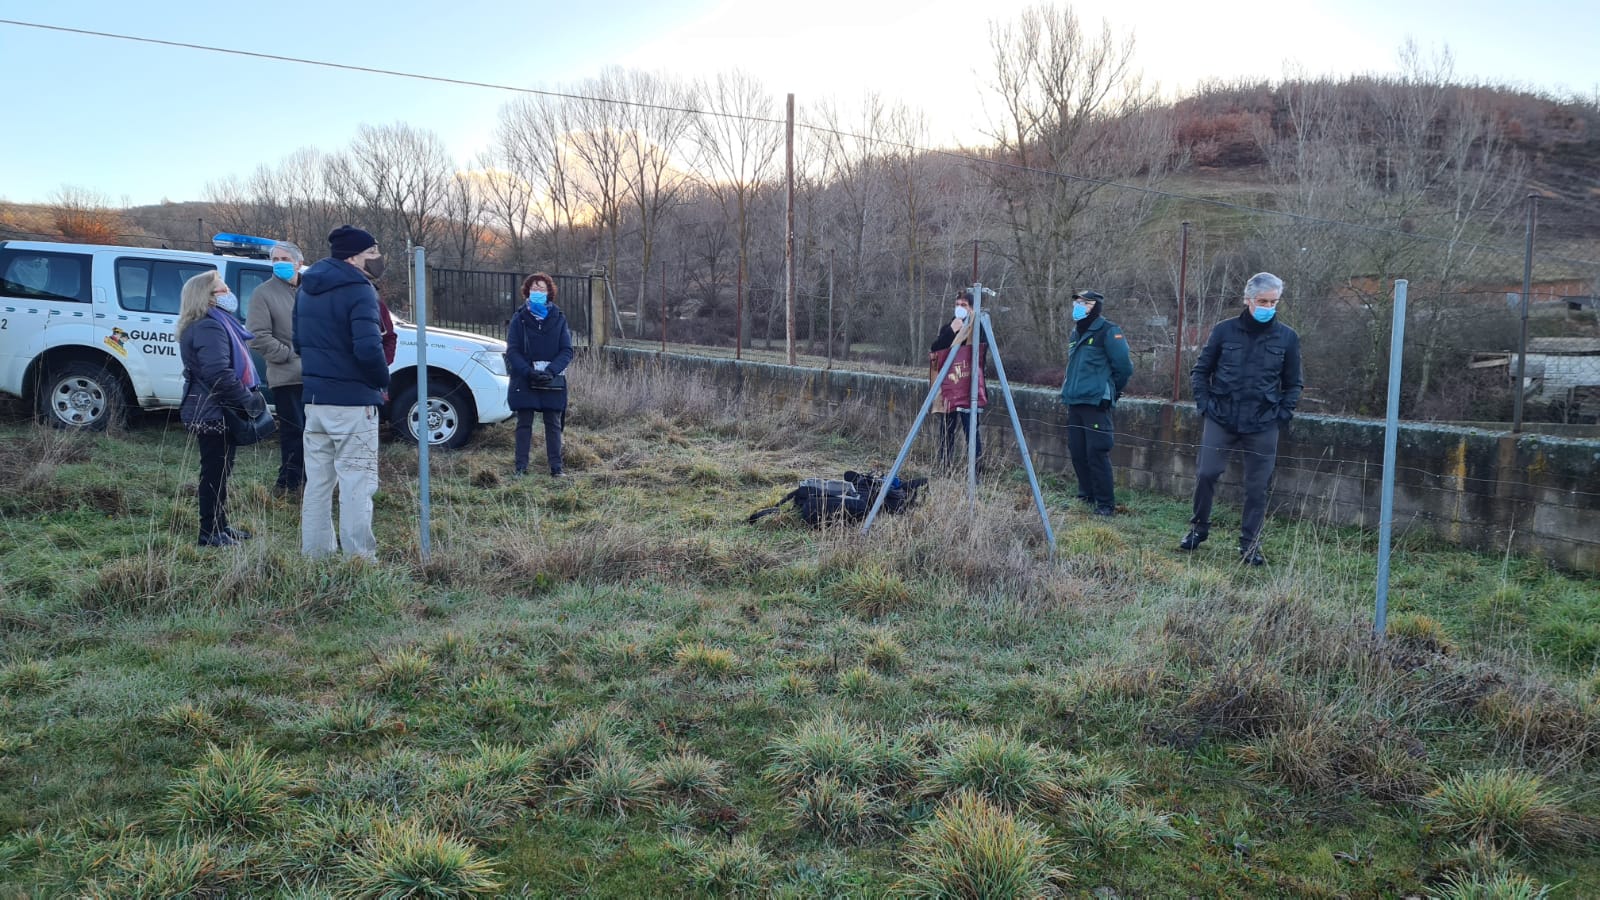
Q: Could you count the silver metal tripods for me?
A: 1